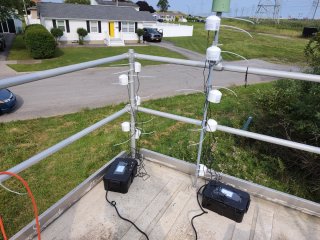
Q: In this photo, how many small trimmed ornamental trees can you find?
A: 3